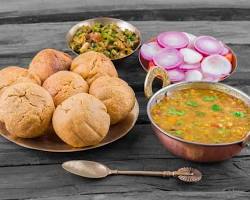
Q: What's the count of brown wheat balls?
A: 7